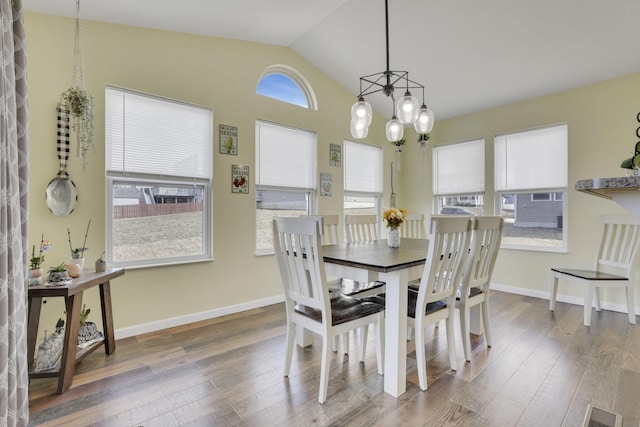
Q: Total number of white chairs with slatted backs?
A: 7